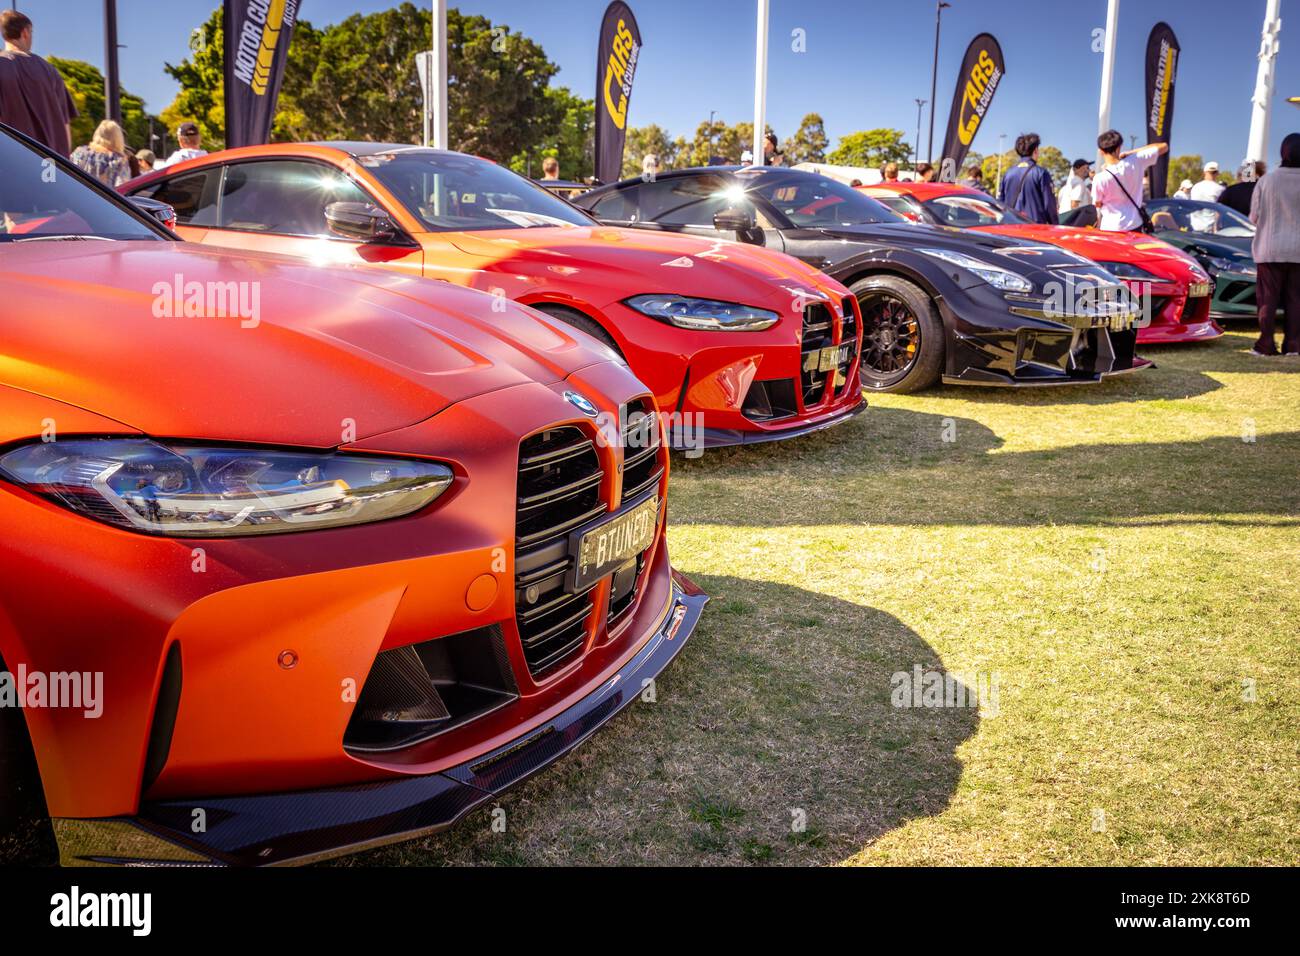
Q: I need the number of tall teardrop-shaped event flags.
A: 4